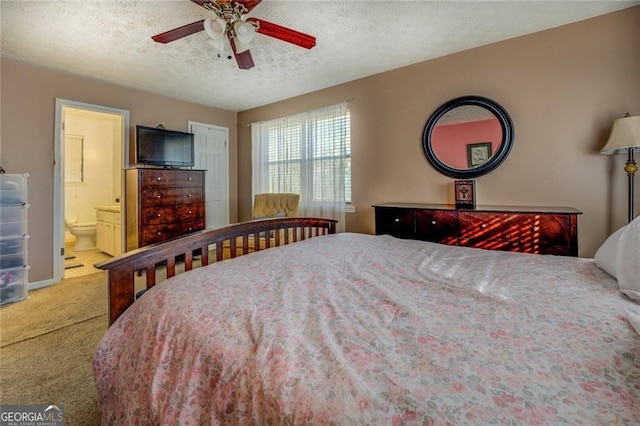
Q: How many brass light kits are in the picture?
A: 1